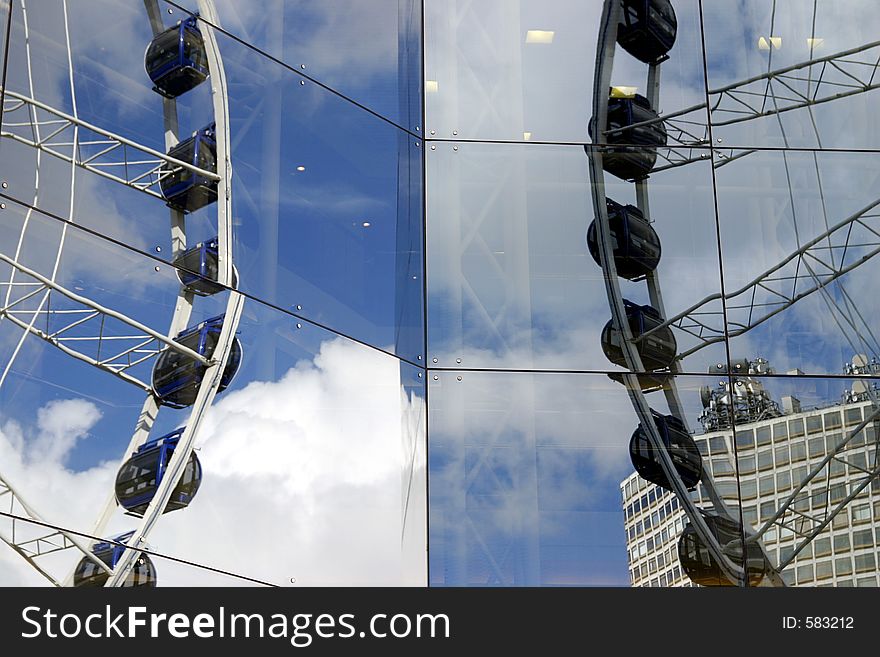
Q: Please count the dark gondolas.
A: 12